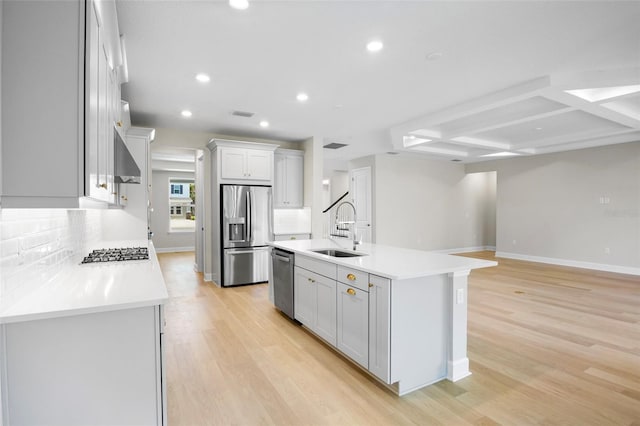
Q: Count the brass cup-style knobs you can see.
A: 2